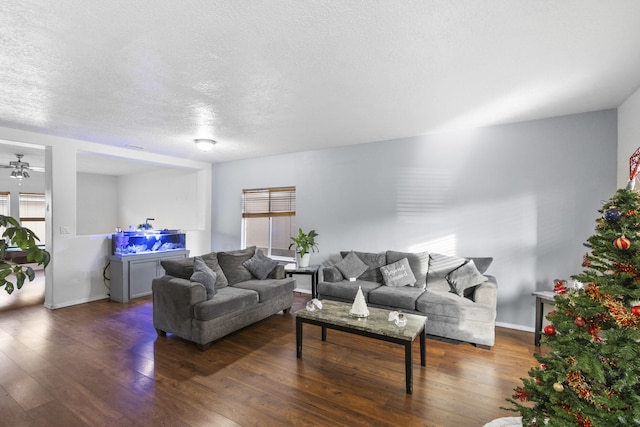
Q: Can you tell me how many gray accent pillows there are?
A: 5